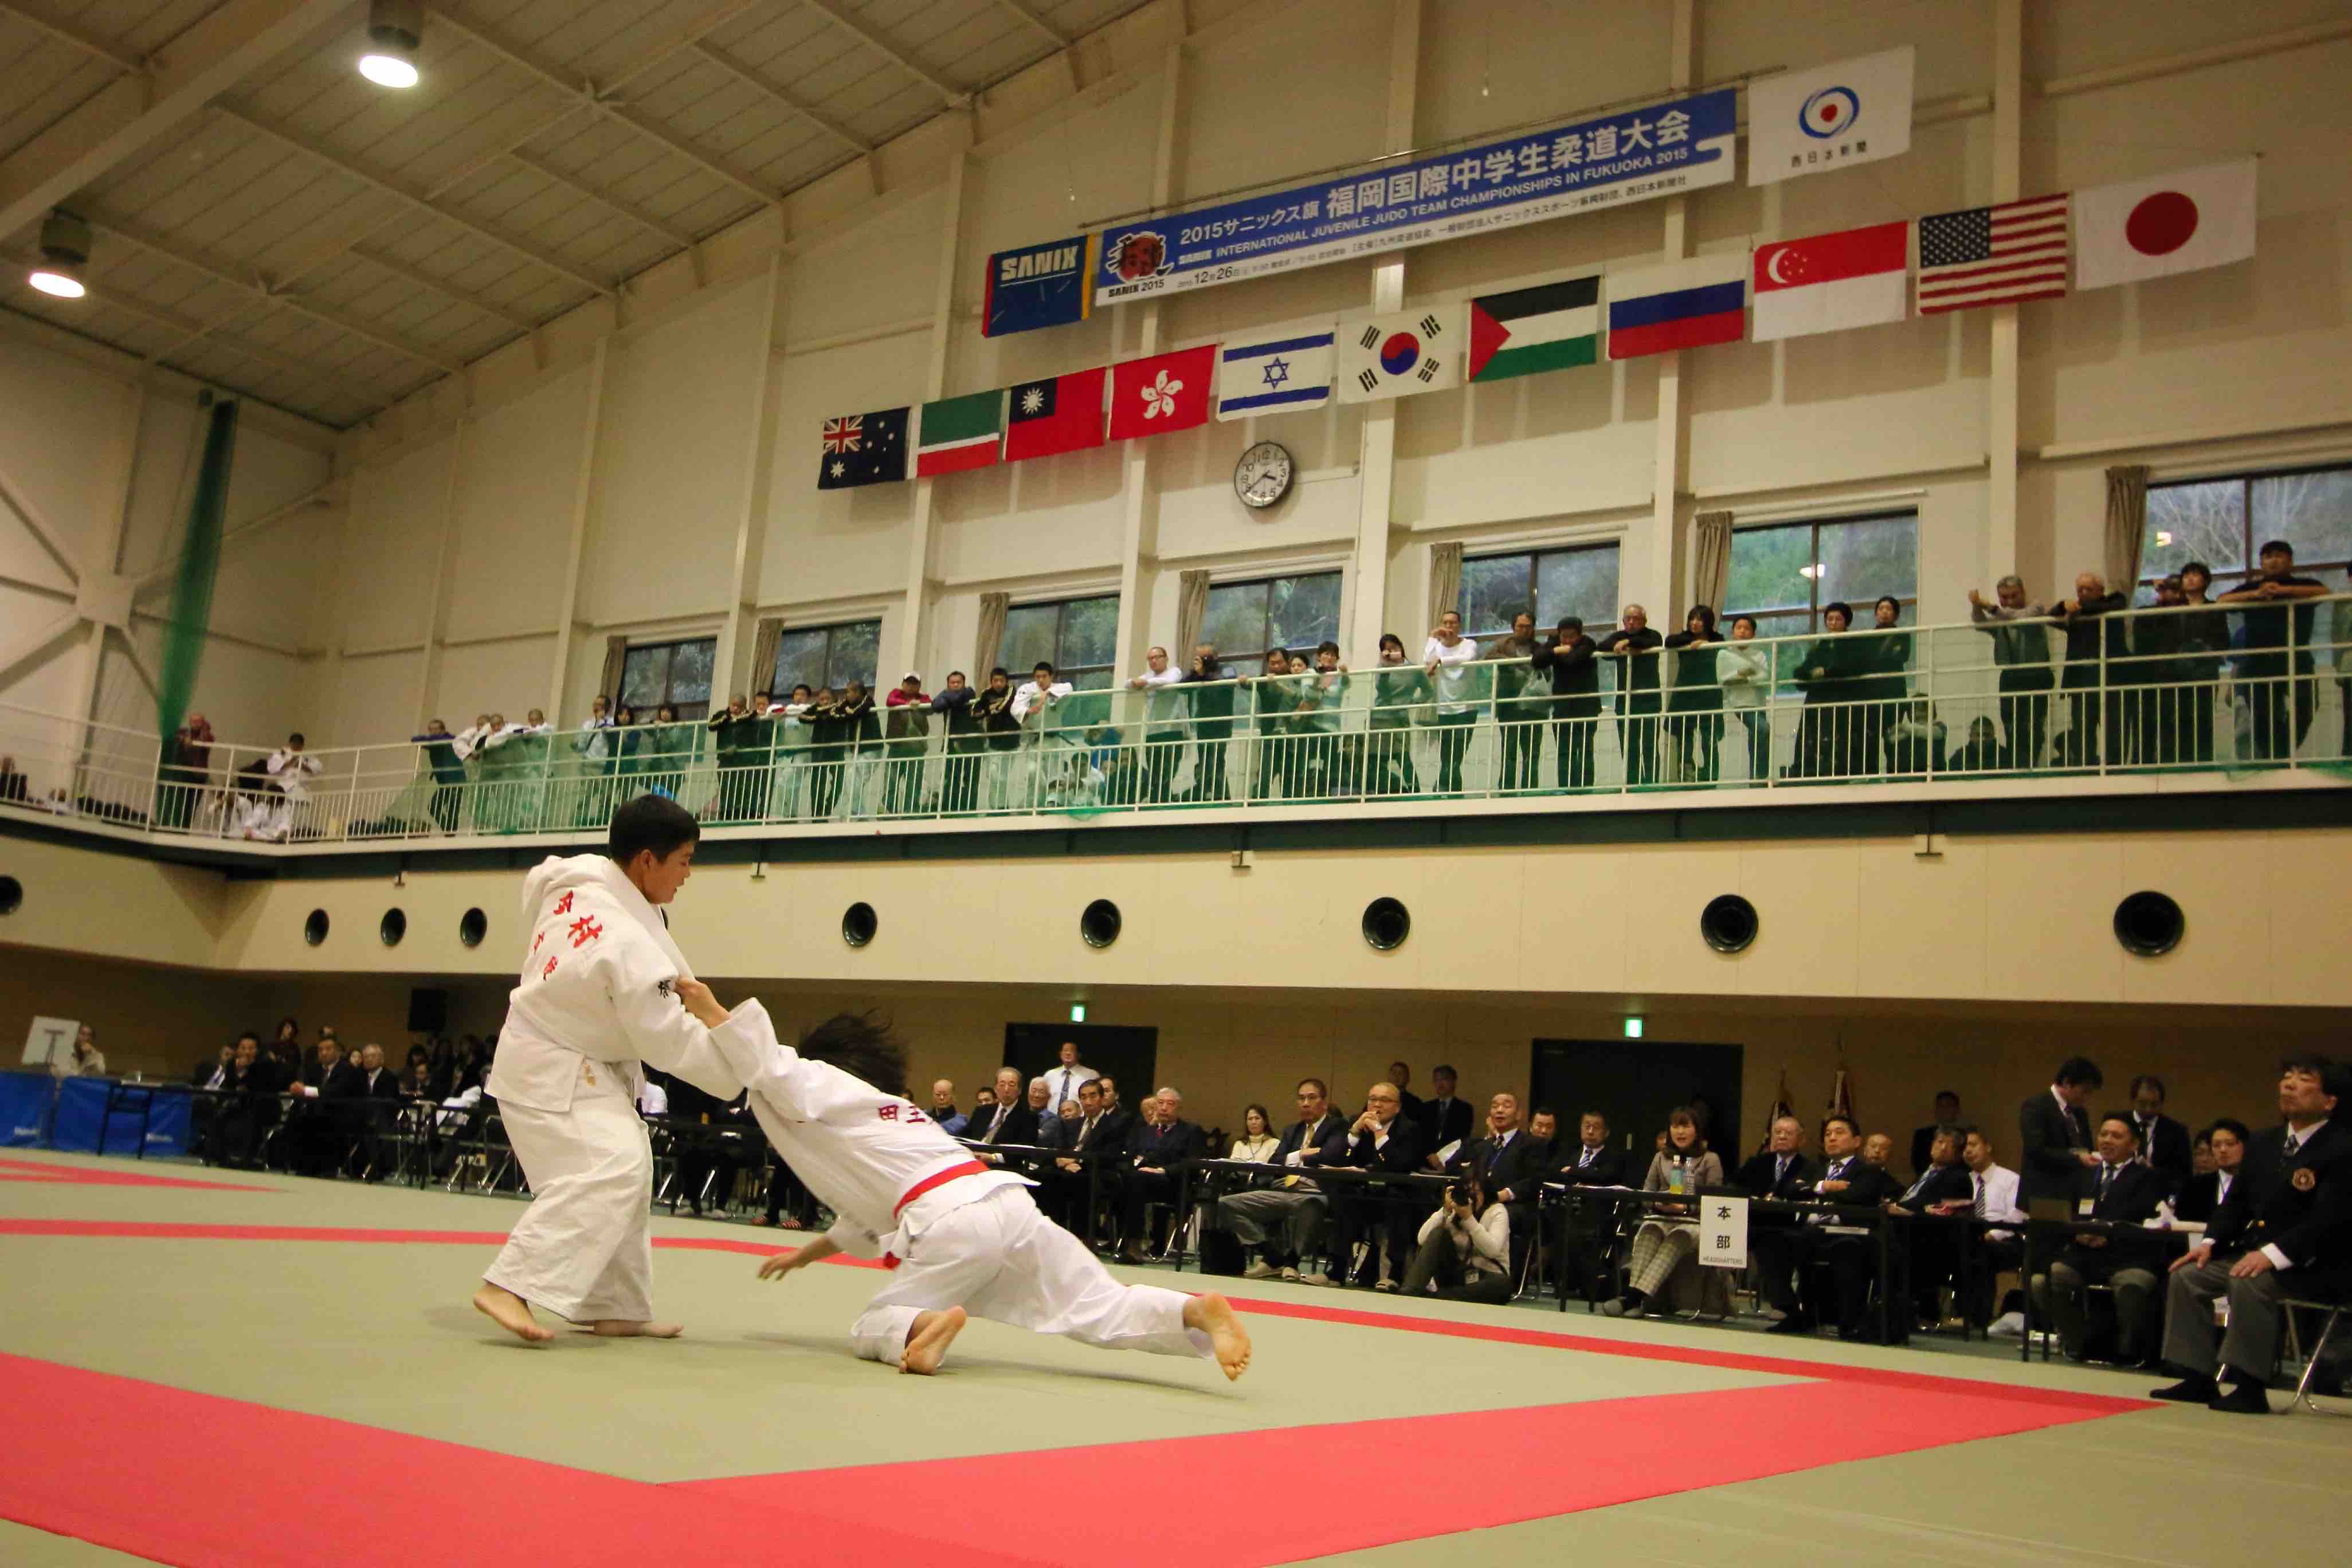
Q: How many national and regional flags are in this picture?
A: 11